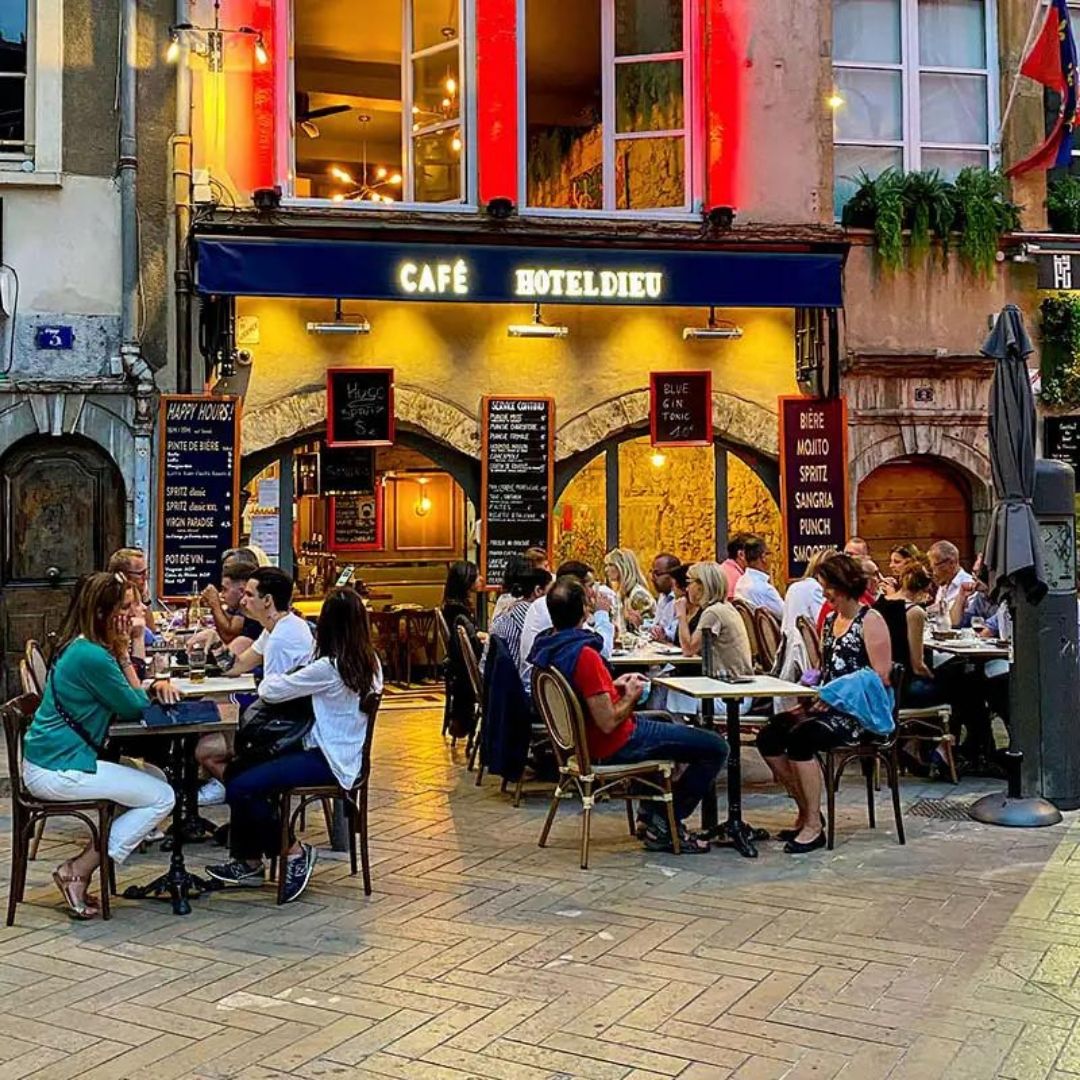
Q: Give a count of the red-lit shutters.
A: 3